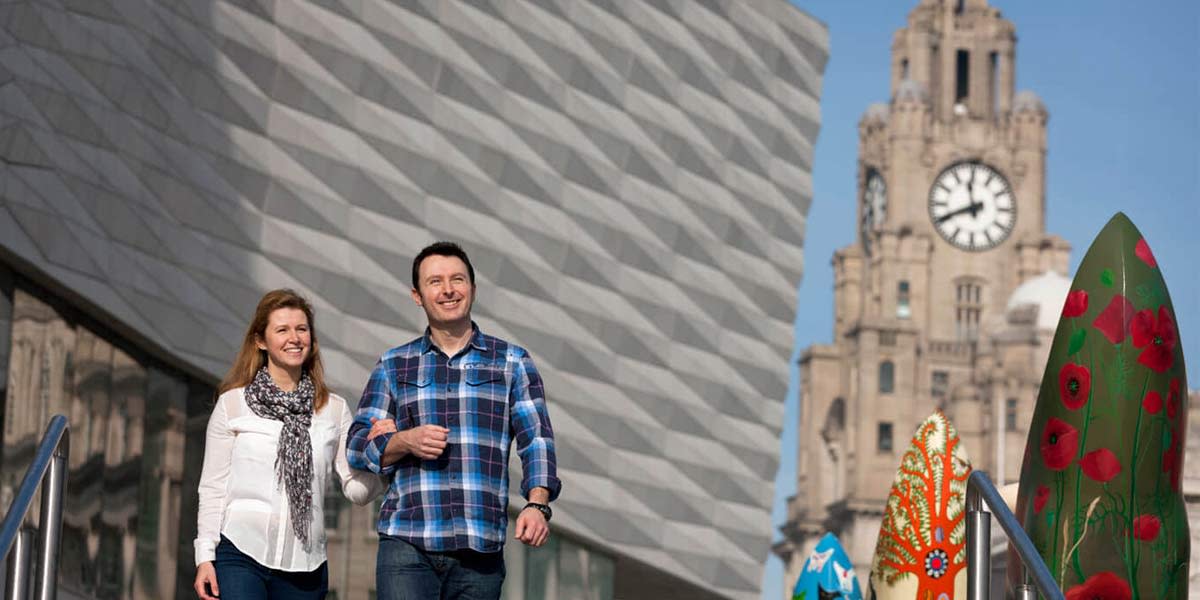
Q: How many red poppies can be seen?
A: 13